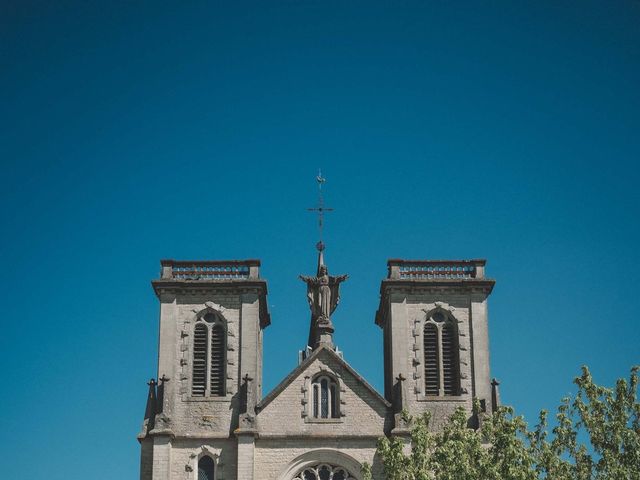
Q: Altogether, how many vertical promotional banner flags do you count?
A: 0